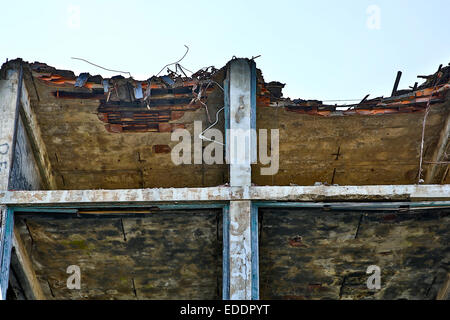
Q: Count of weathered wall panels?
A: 4